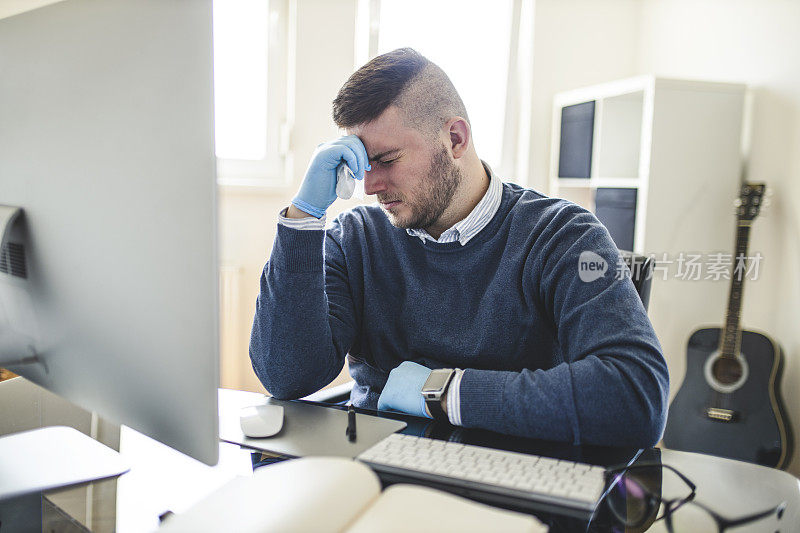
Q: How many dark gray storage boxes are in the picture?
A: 2